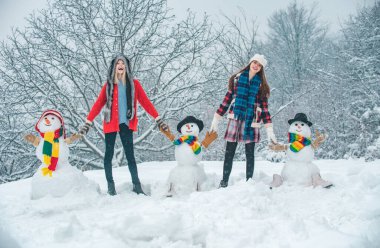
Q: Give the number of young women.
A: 2